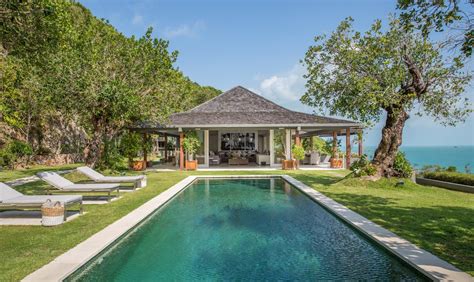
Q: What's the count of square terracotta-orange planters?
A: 4